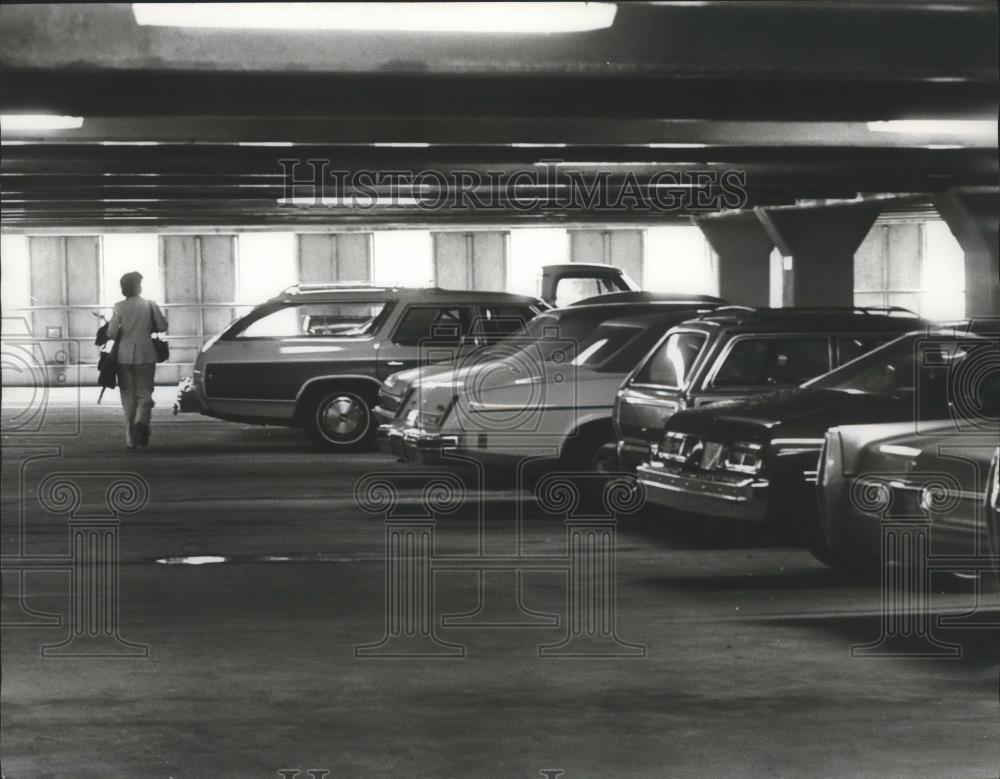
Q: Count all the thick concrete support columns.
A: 3